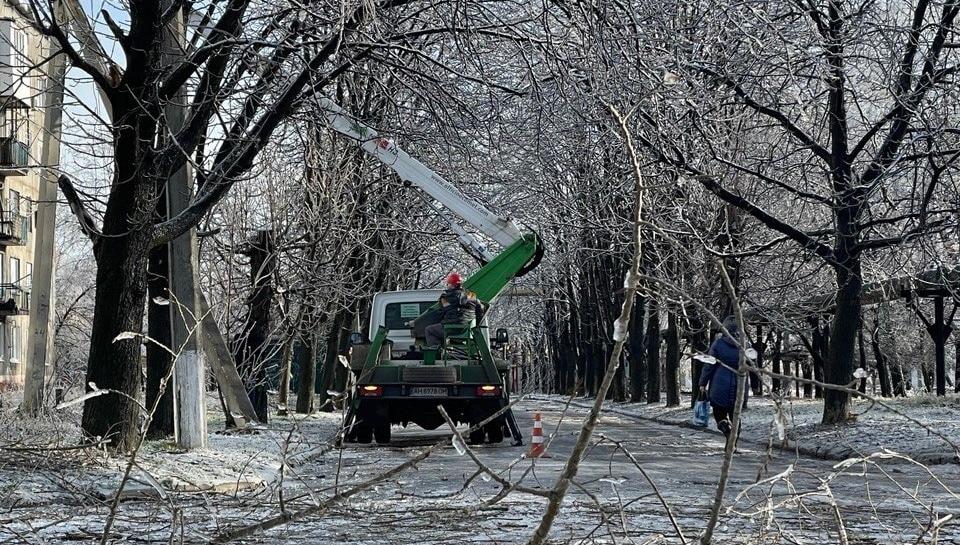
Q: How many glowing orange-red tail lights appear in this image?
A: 2